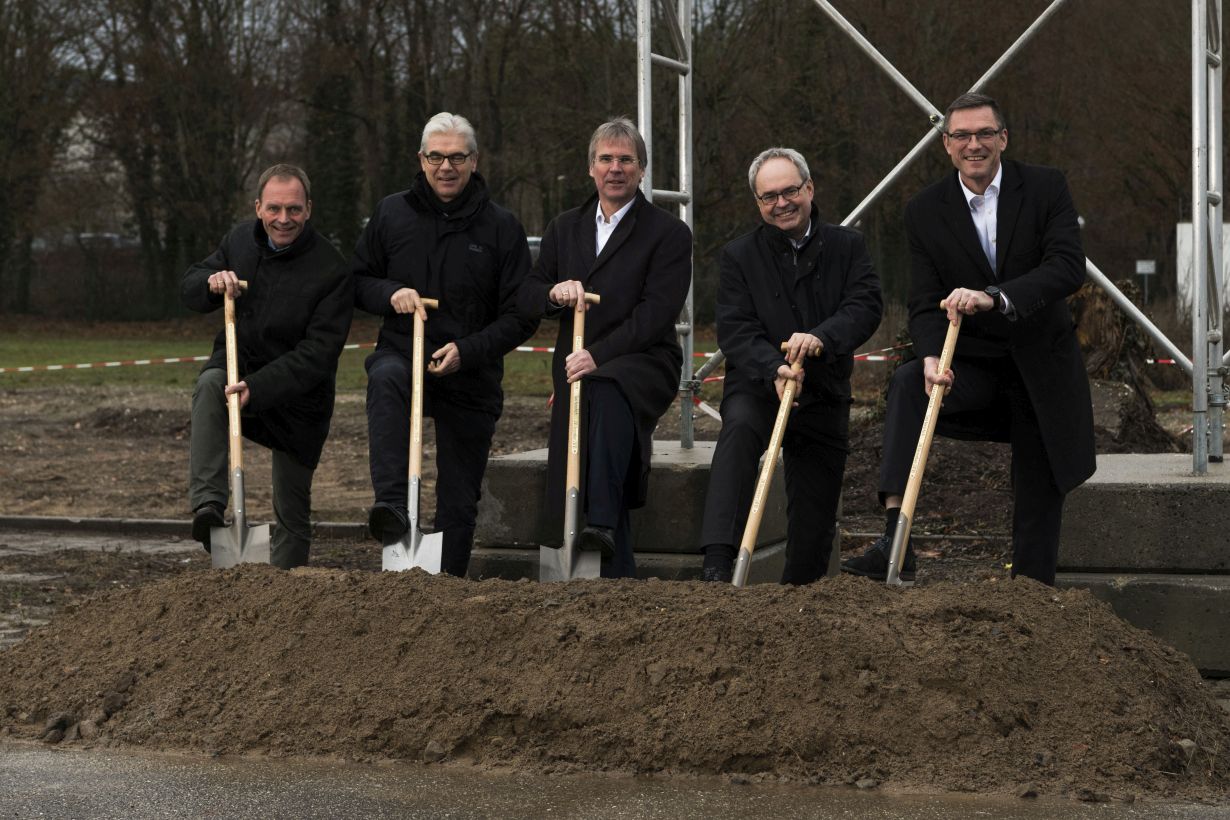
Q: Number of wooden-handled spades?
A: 5